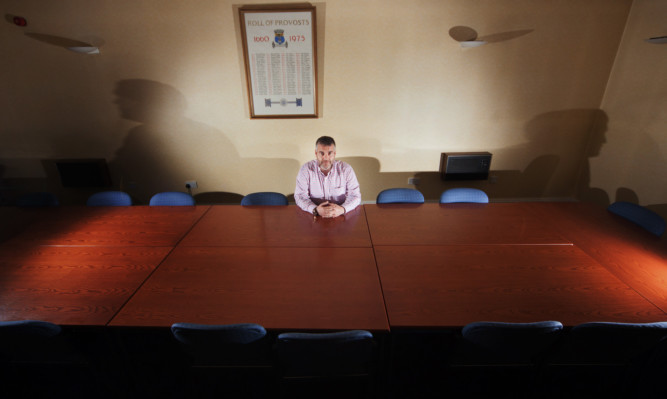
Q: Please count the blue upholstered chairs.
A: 12